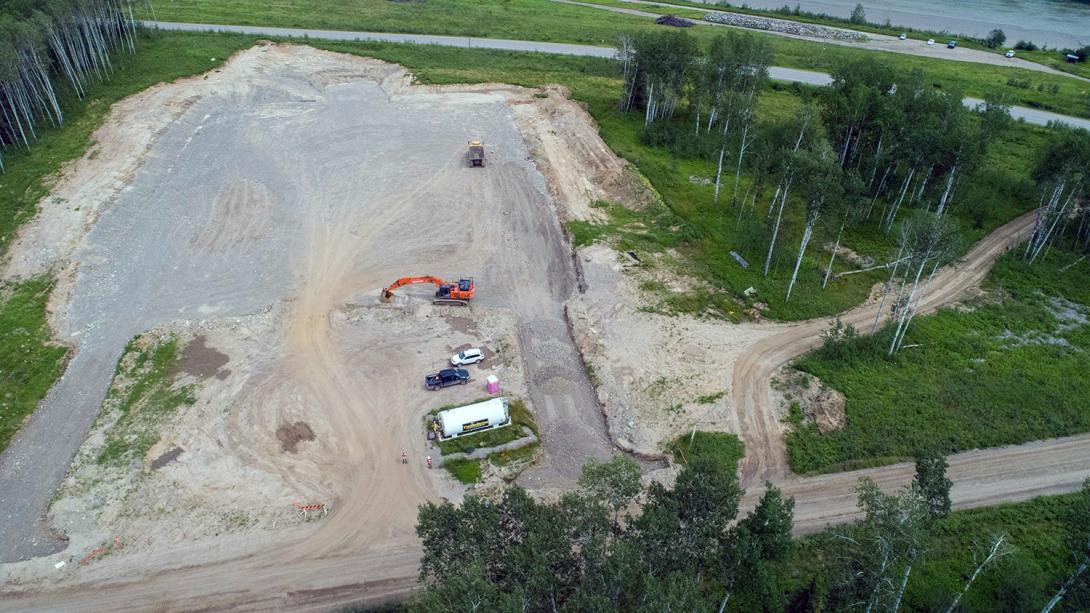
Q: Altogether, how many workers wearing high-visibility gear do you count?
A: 2